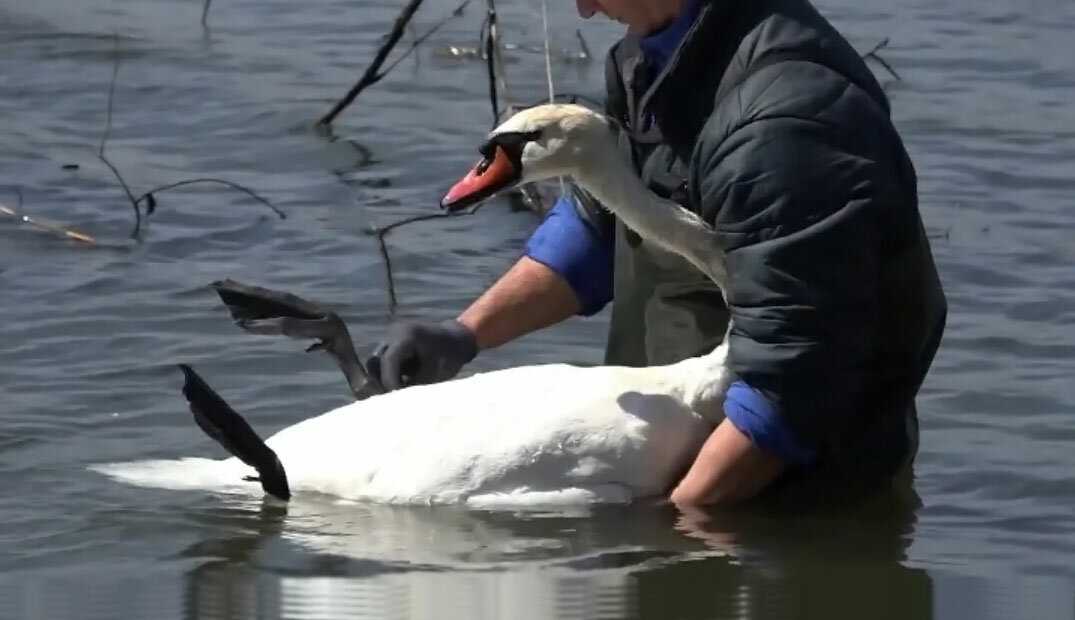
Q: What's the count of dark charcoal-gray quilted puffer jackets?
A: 1